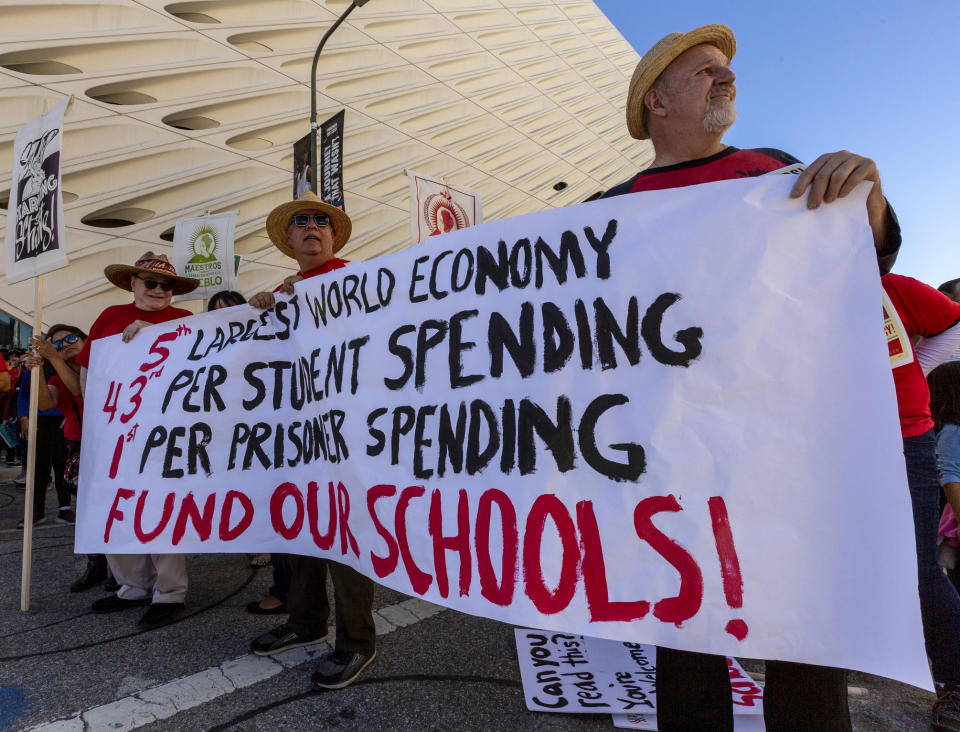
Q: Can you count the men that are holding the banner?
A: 3